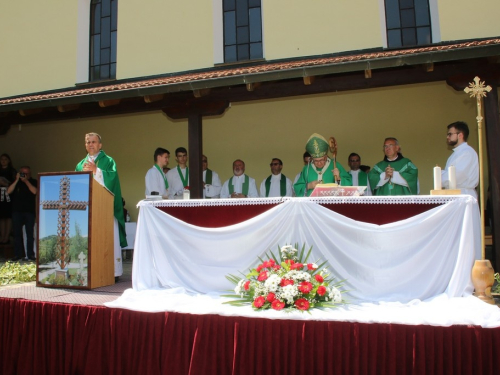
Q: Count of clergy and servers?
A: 11